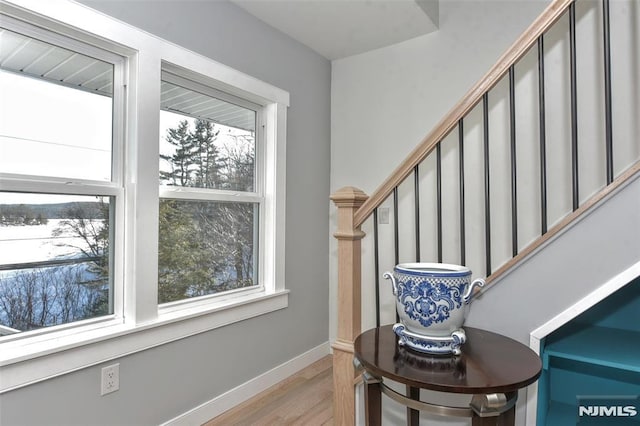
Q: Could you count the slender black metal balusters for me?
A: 10